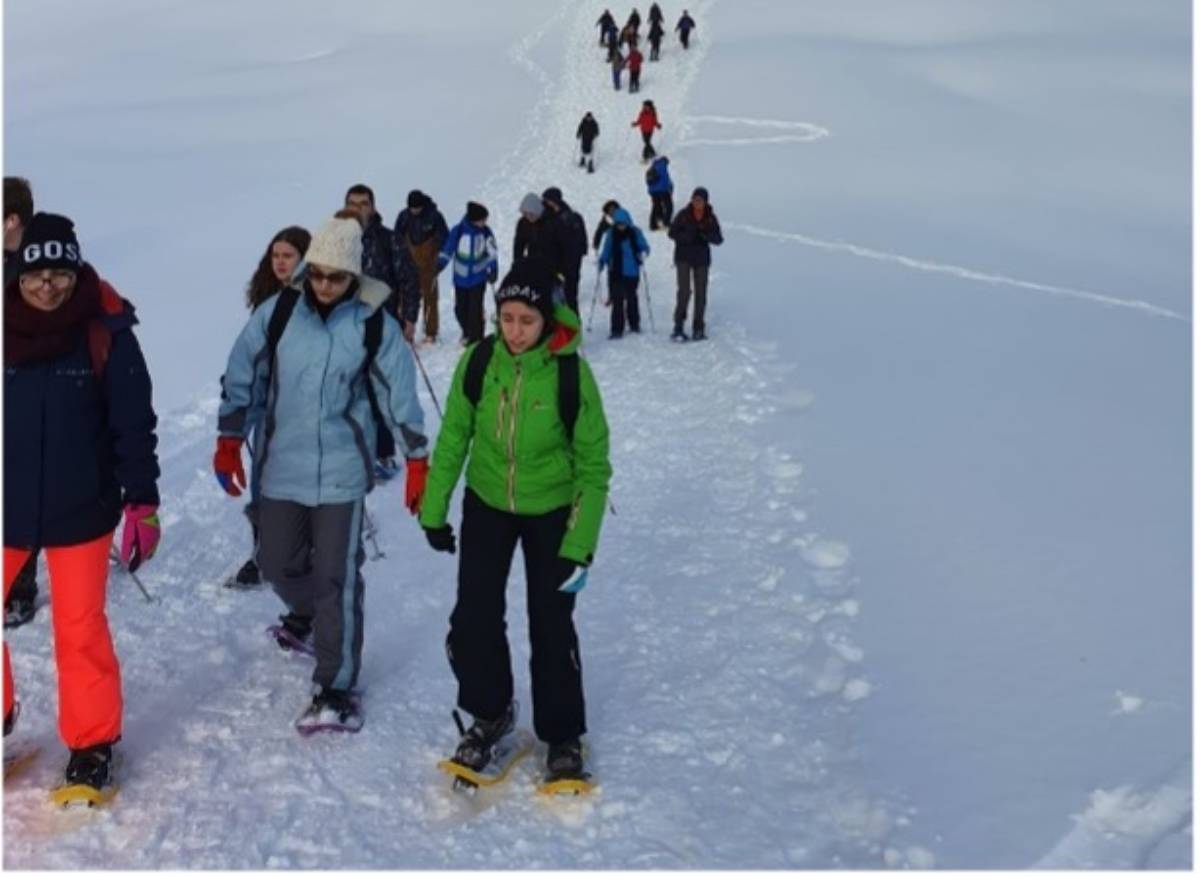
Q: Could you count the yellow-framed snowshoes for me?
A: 4